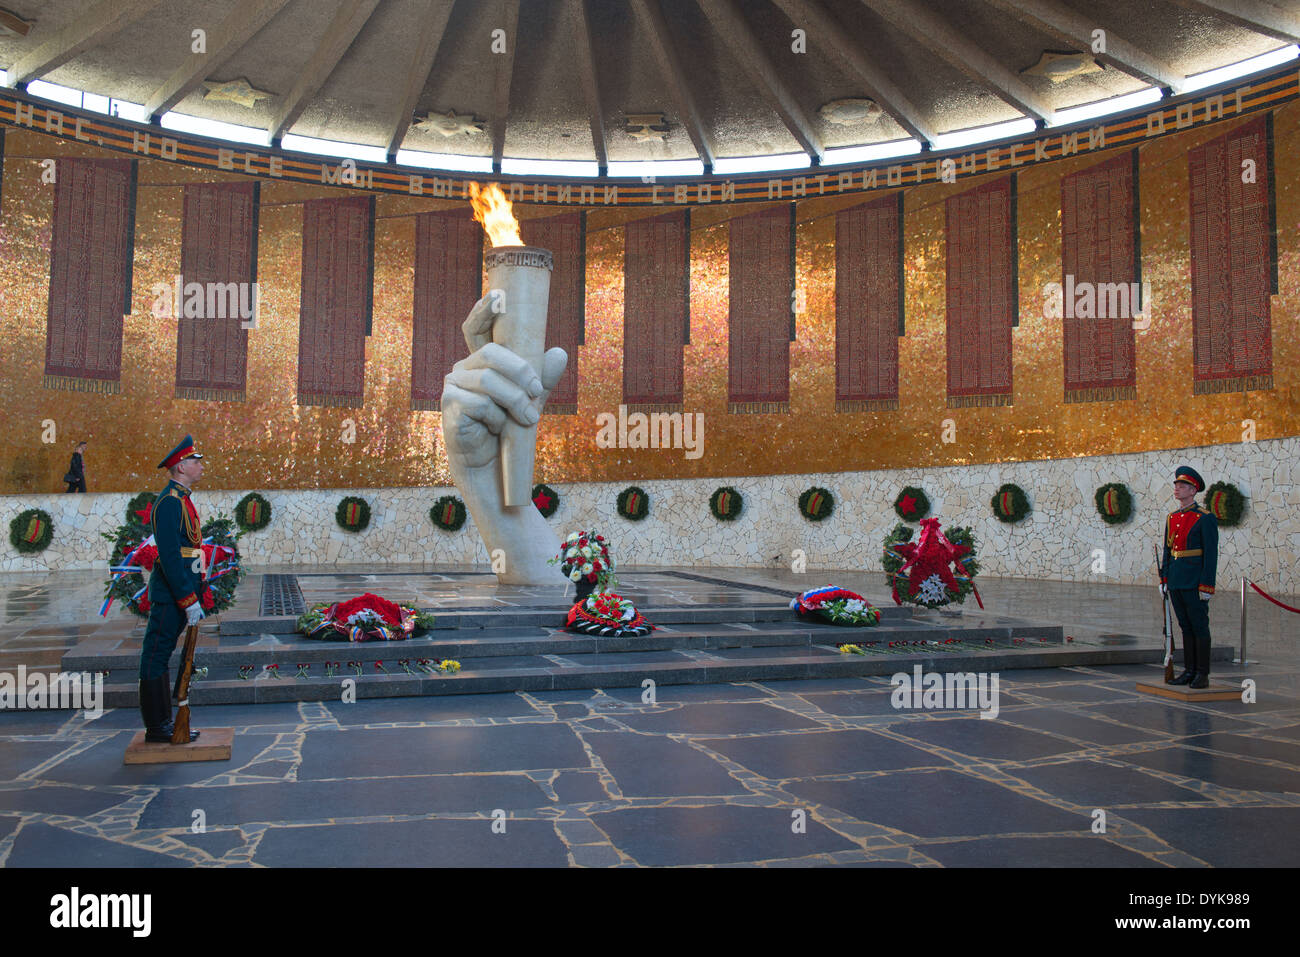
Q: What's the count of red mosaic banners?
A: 11